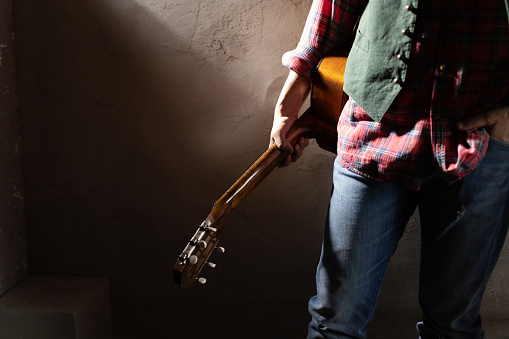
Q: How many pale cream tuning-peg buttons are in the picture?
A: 6